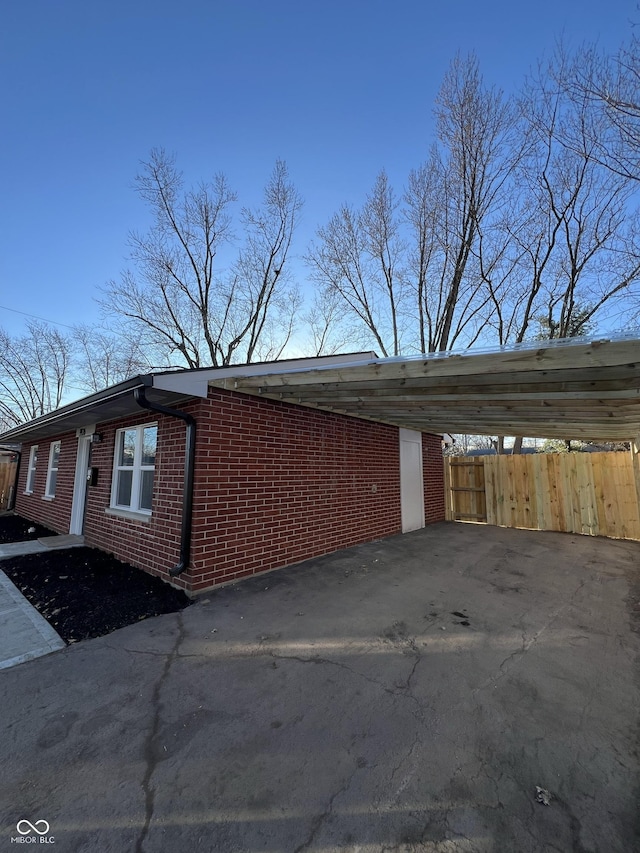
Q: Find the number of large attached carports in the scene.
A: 1